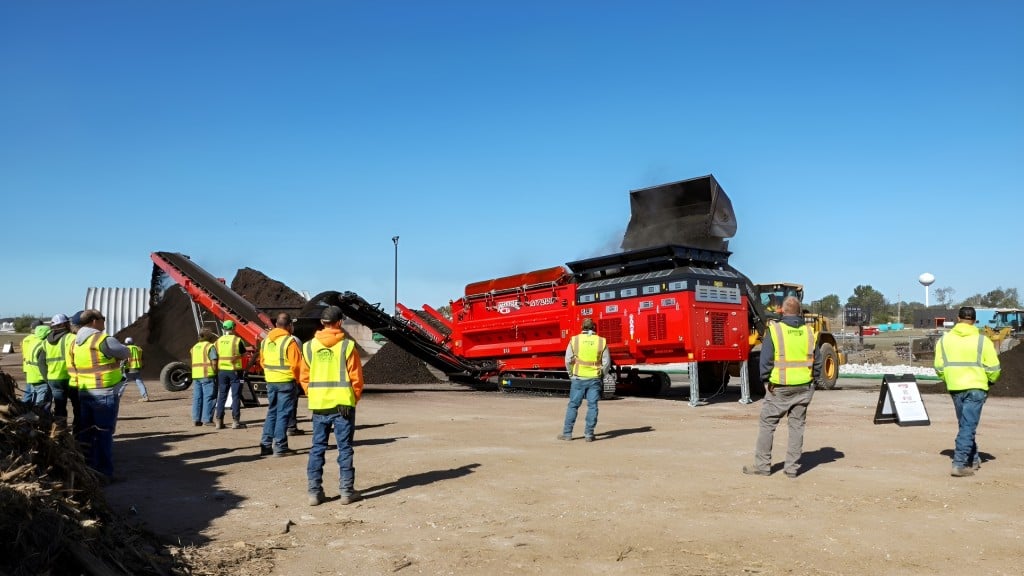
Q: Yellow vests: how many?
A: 13